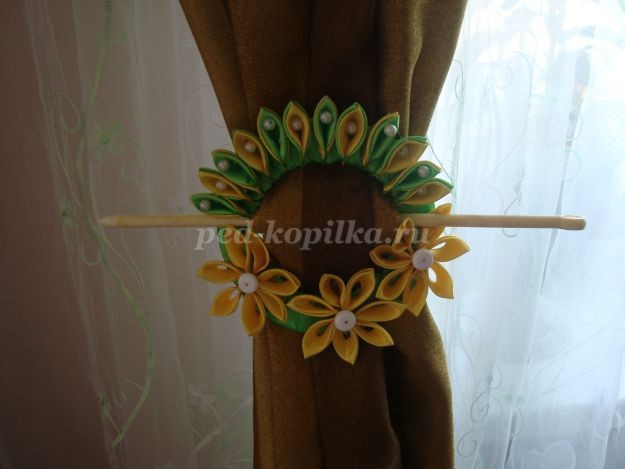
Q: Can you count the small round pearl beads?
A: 12